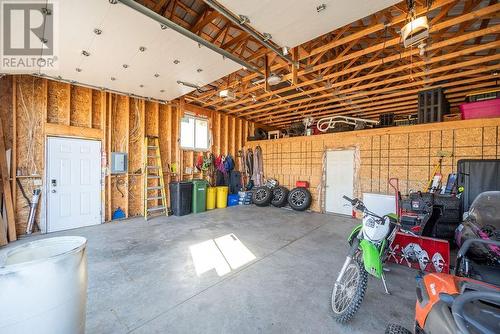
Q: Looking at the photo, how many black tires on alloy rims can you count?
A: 3